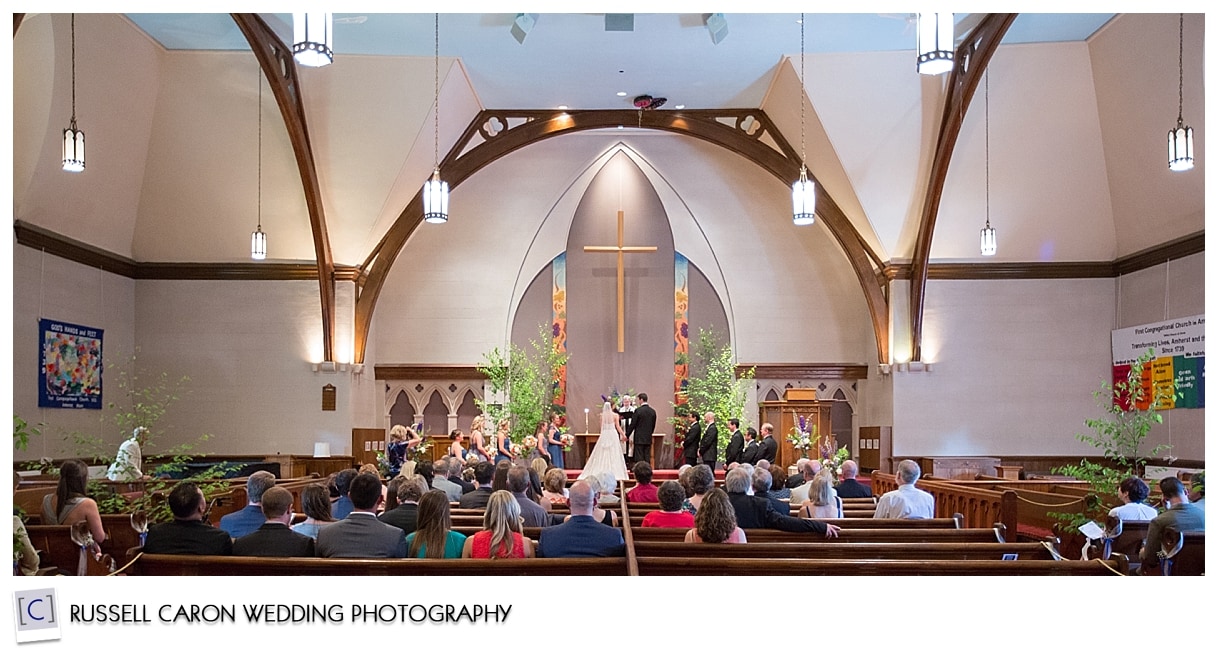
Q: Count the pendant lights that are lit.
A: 8